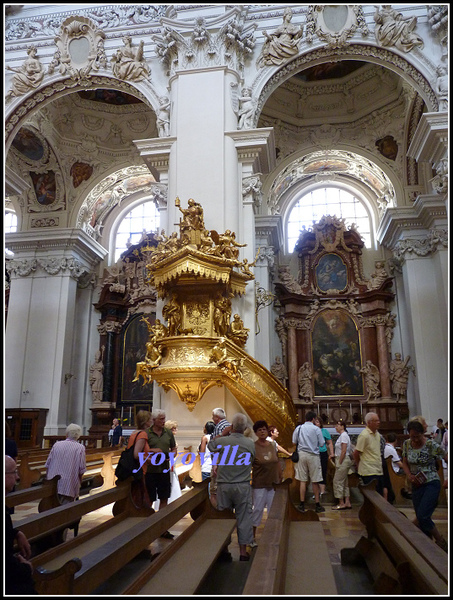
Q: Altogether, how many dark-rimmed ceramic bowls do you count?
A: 0